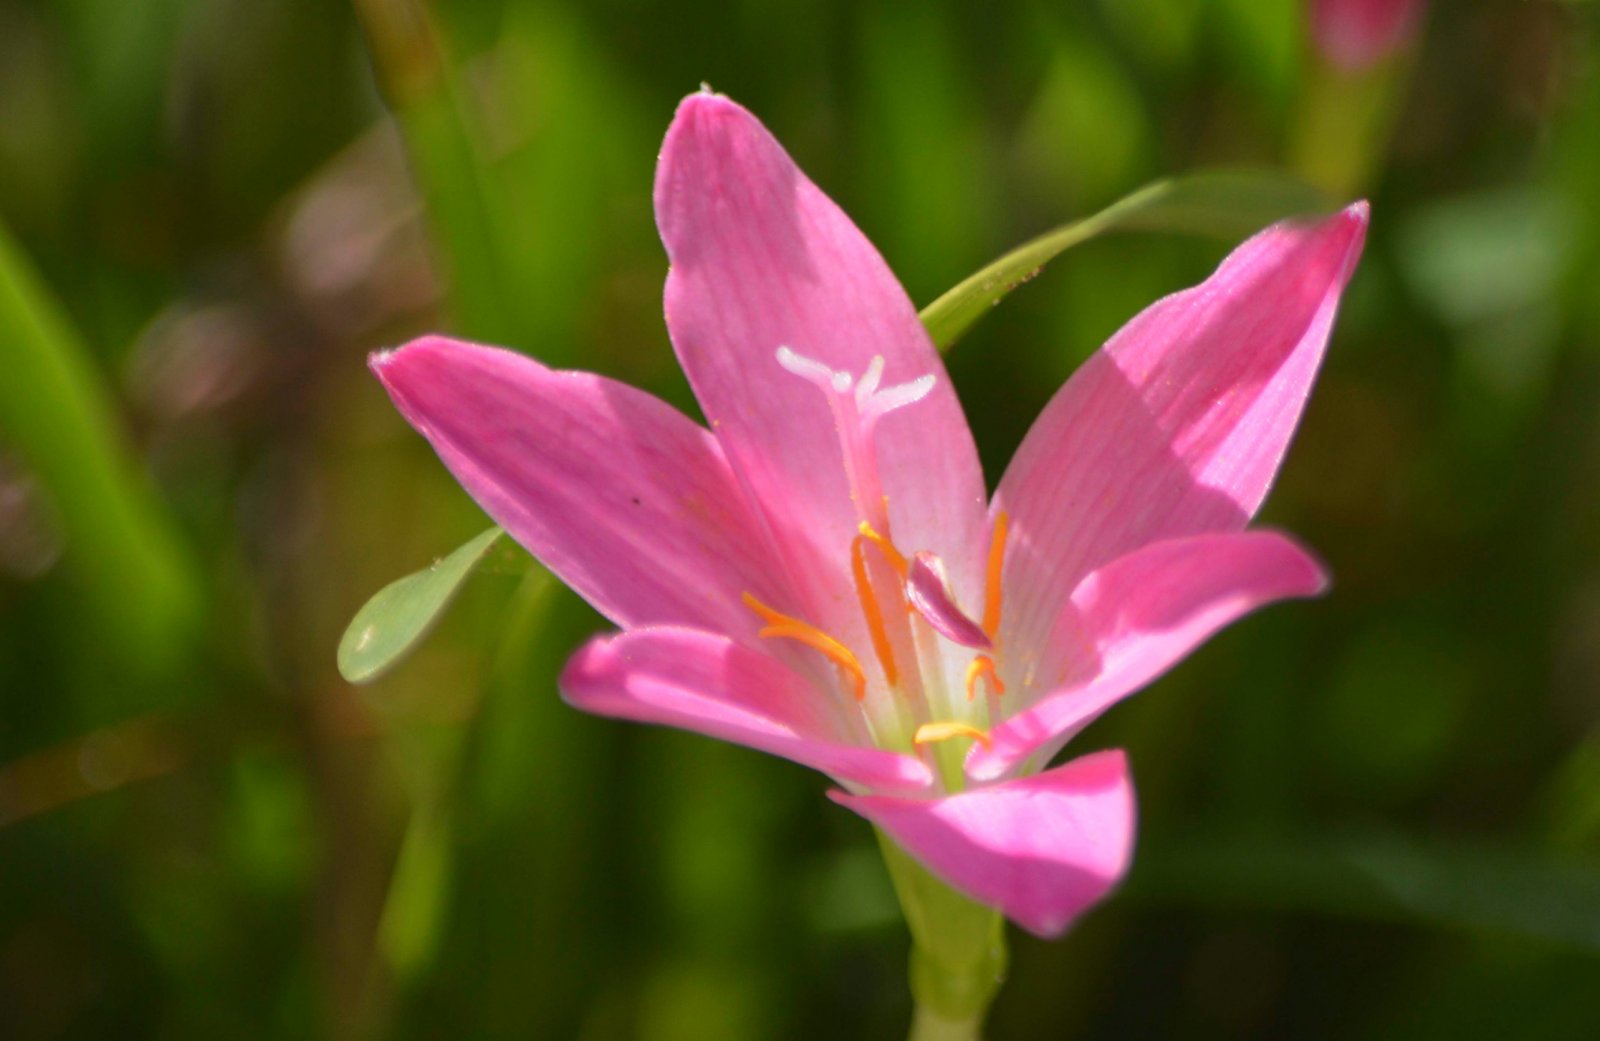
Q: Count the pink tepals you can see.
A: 6